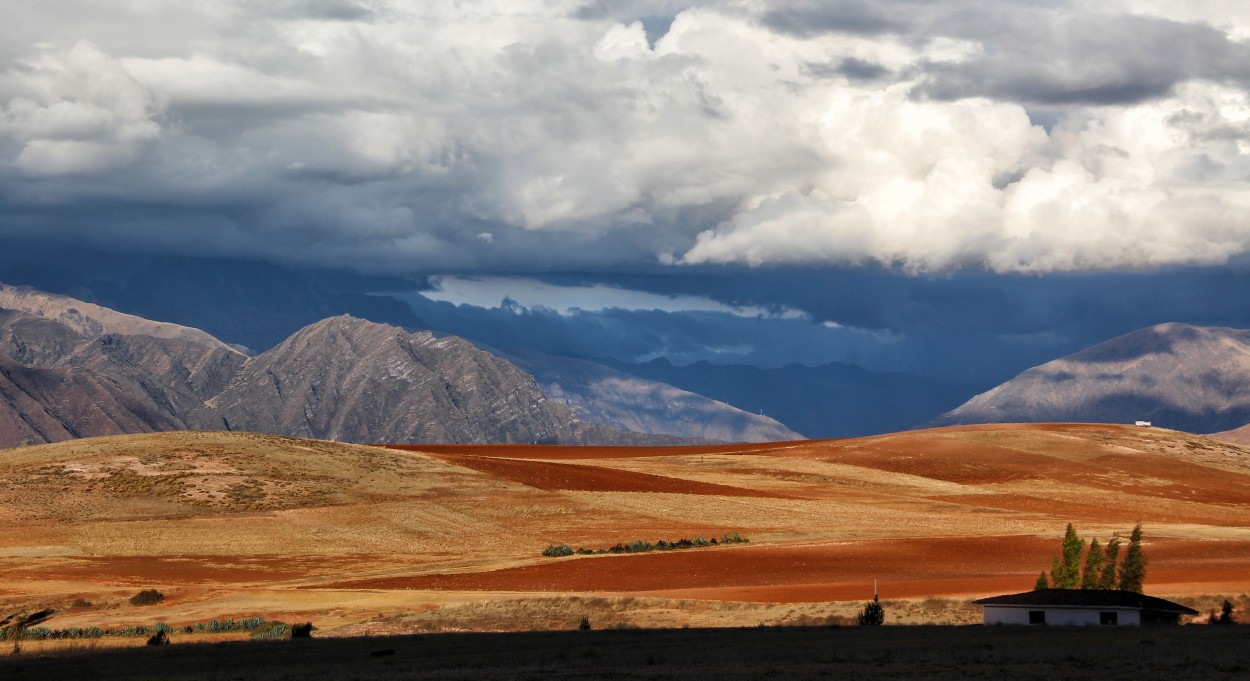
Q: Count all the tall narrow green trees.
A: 4